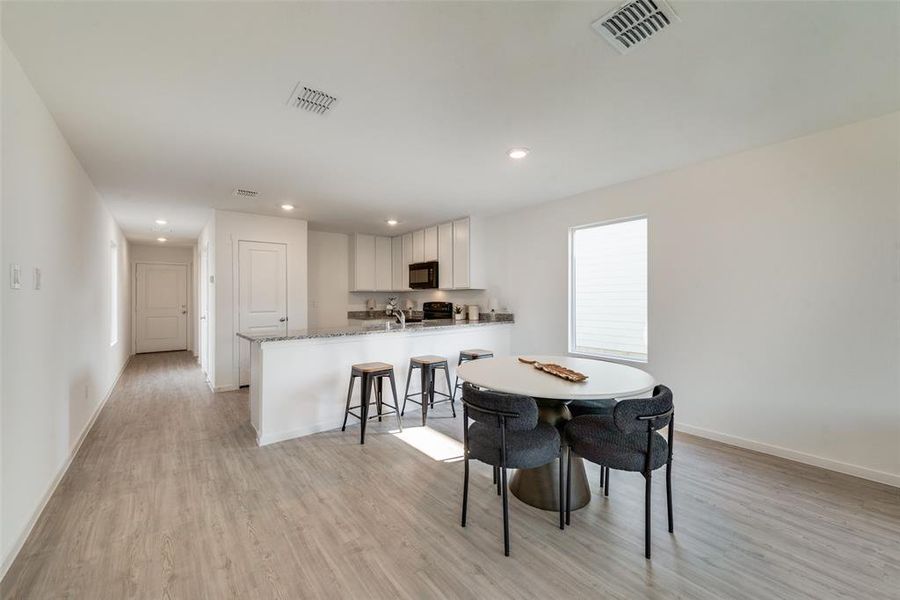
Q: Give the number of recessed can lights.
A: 5